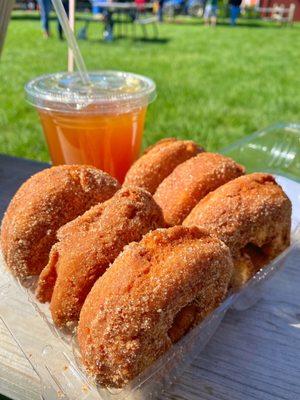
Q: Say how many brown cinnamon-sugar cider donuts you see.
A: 6